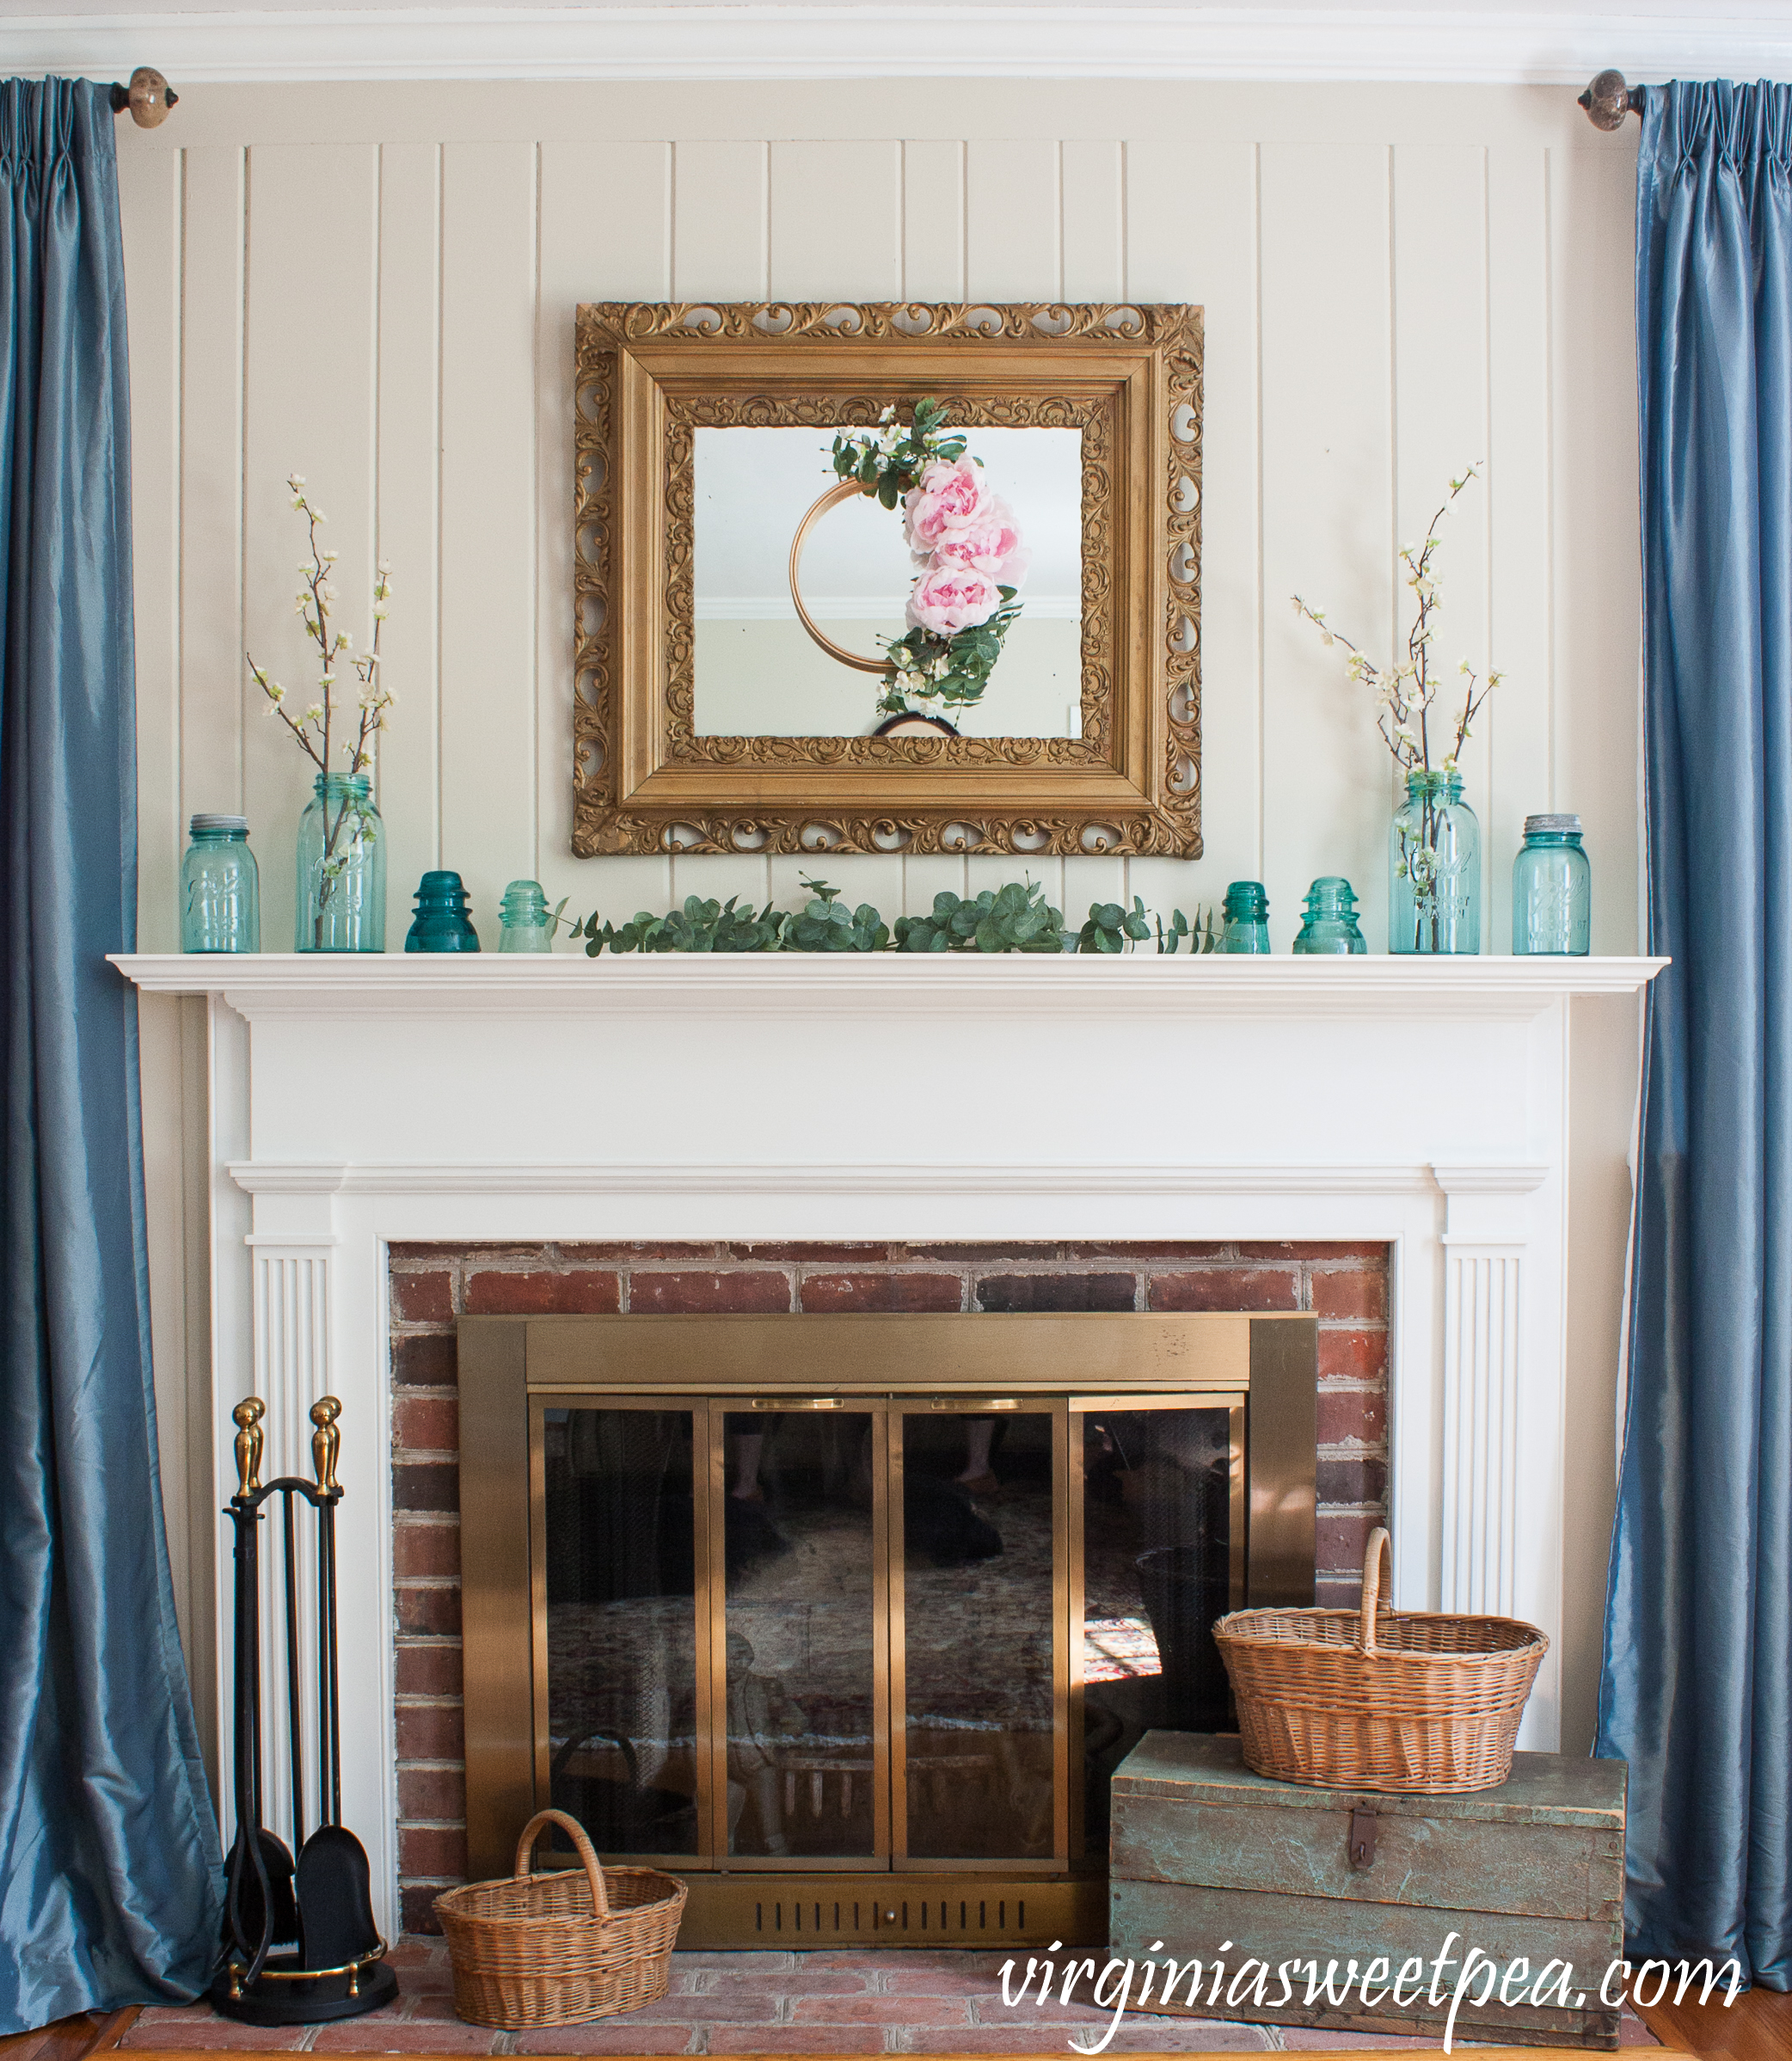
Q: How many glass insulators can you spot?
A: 4